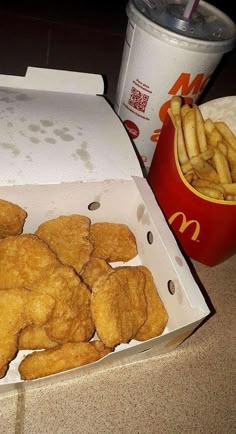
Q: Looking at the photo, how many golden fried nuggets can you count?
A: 11